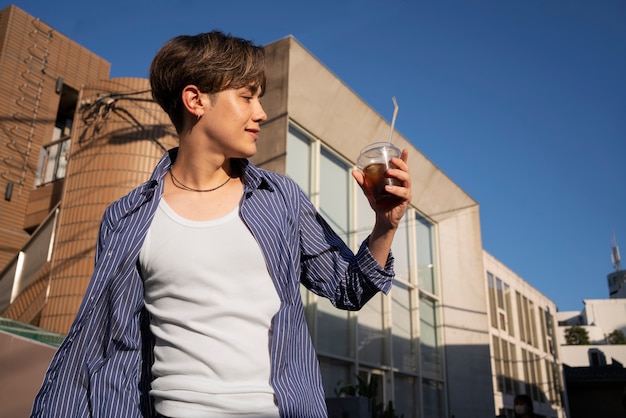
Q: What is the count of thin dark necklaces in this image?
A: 1